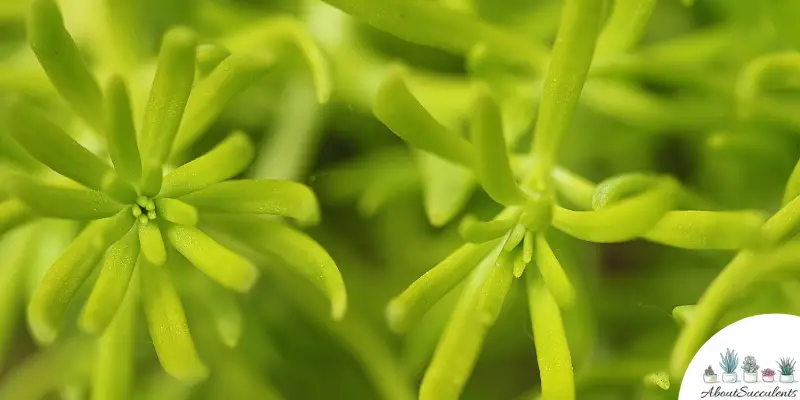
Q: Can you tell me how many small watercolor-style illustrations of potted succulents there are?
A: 5